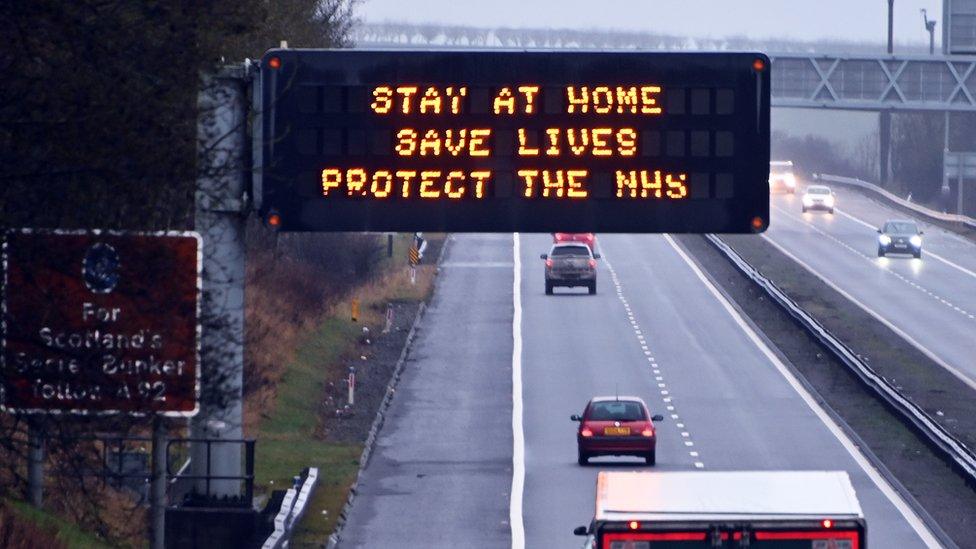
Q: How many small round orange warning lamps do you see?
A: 4